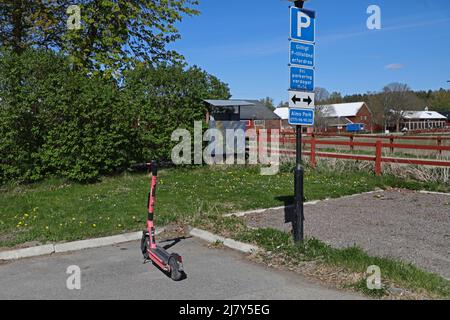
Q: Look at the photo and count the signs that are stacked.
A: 5